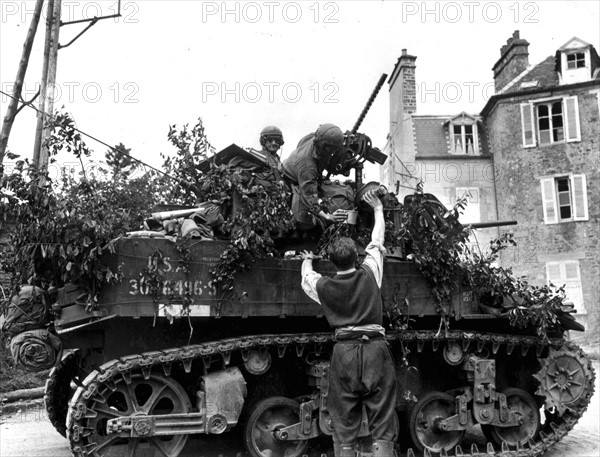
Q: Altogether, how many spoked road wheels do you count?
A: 1